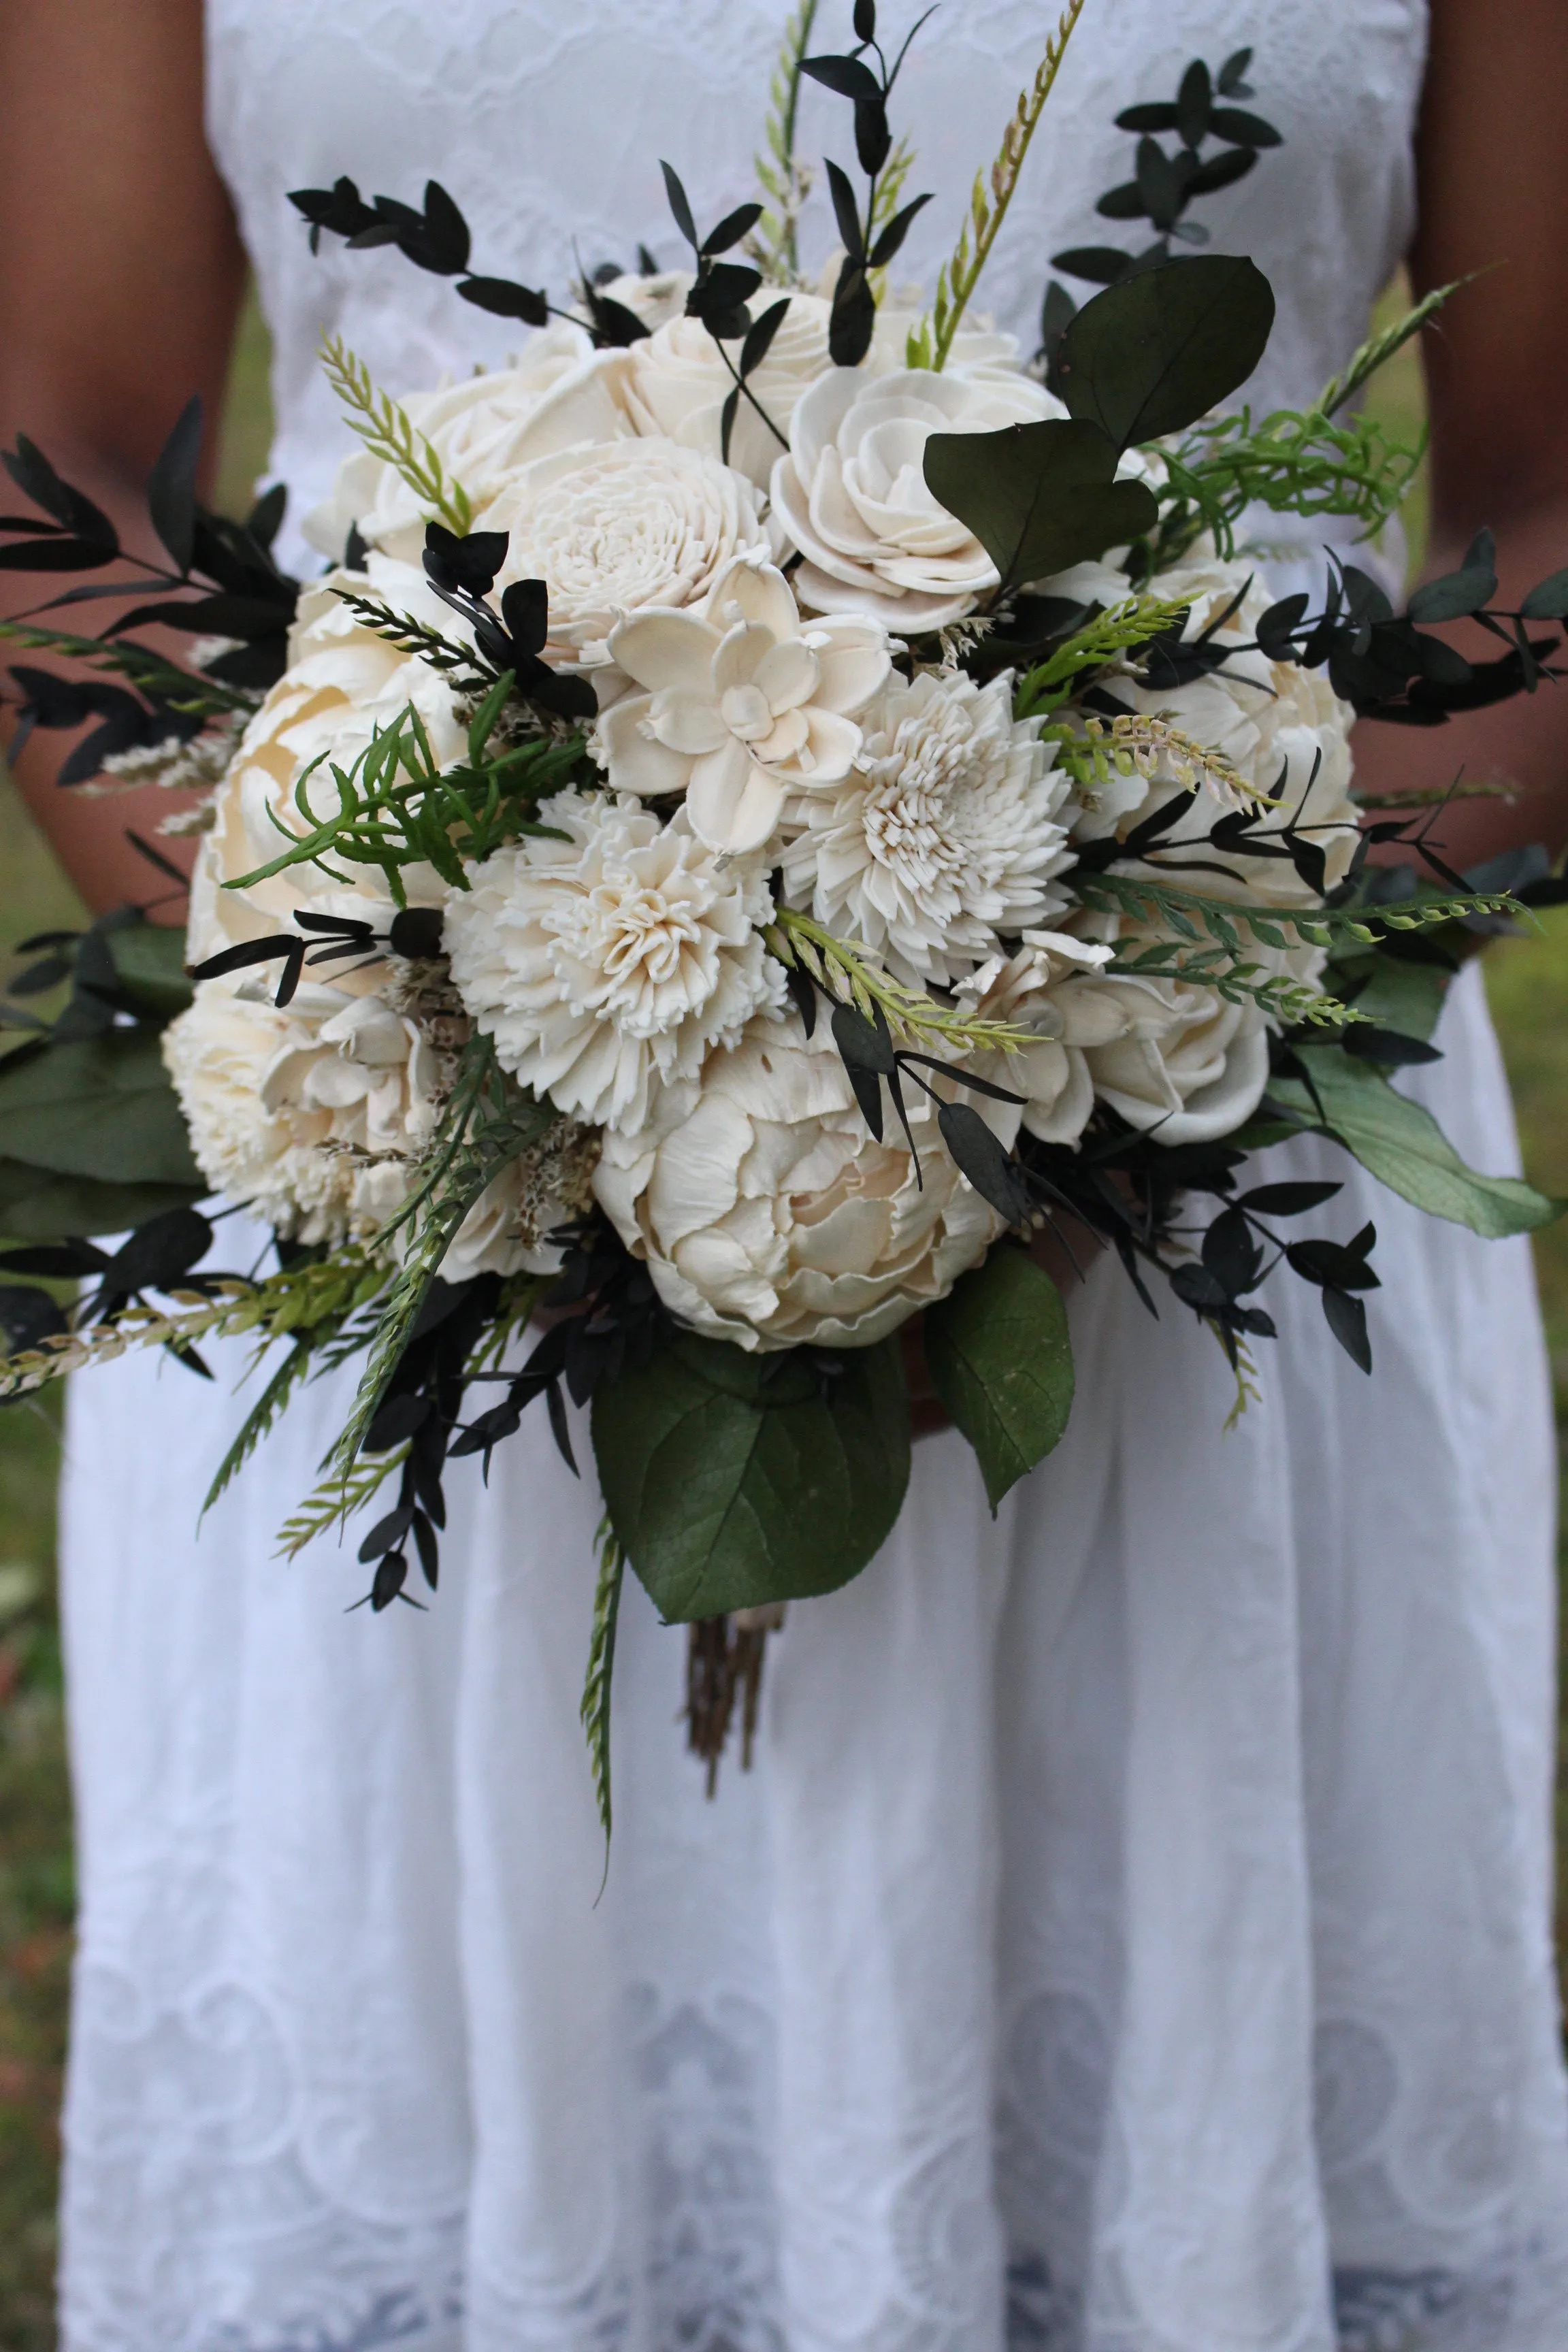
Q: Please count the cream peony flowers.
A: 3